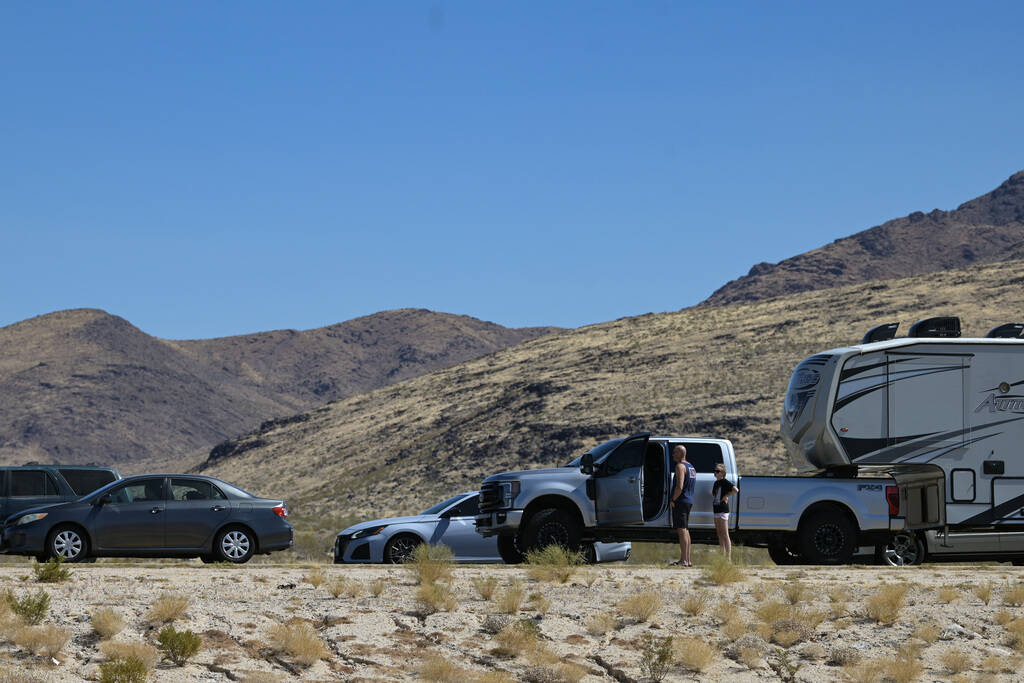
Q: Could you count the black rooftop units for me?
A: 3